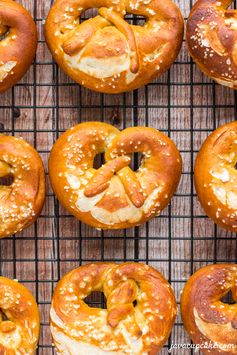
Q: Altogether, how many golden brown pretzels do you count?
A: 9